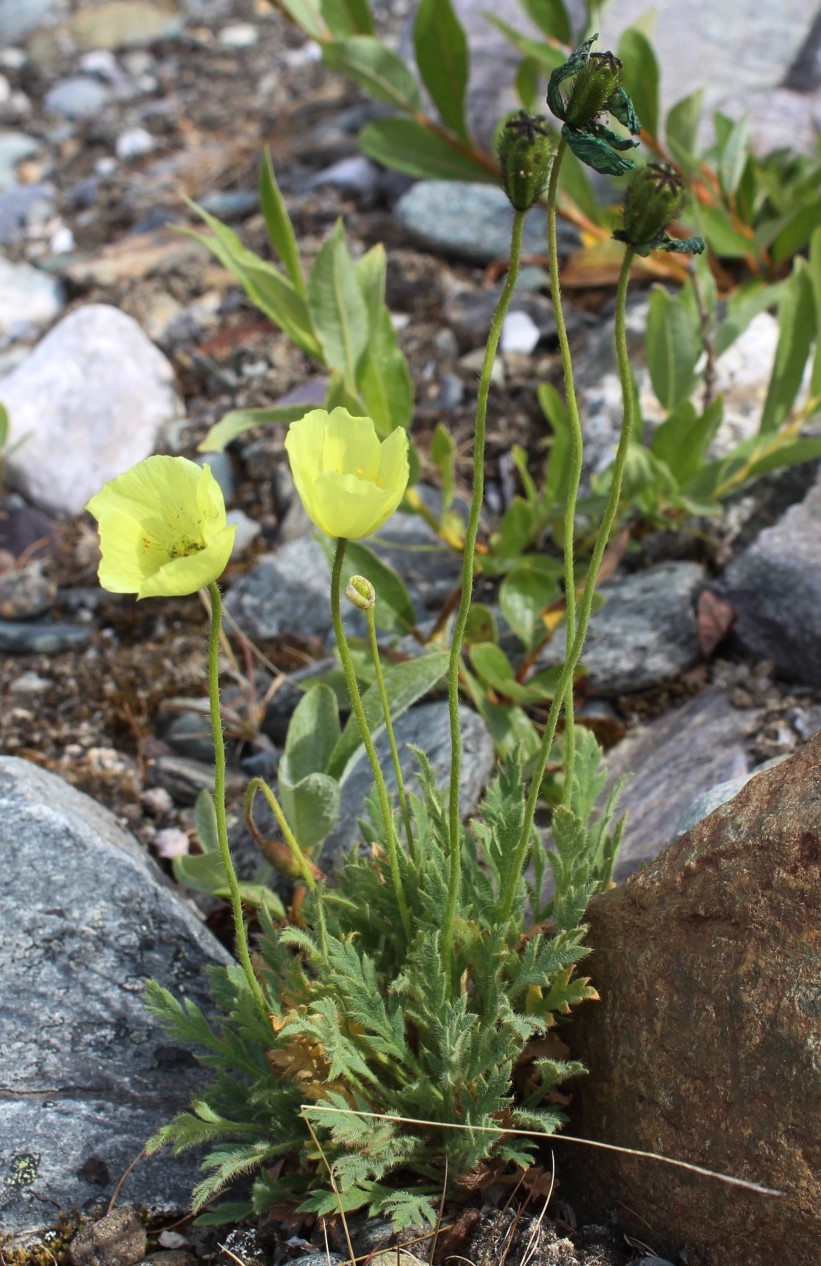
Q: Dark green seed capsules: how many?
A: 3